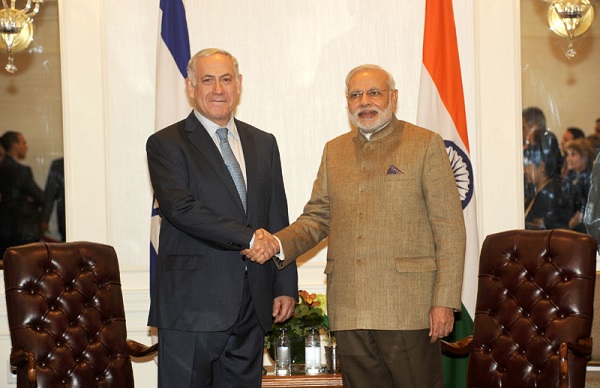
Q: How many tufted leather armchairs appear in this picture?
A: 2